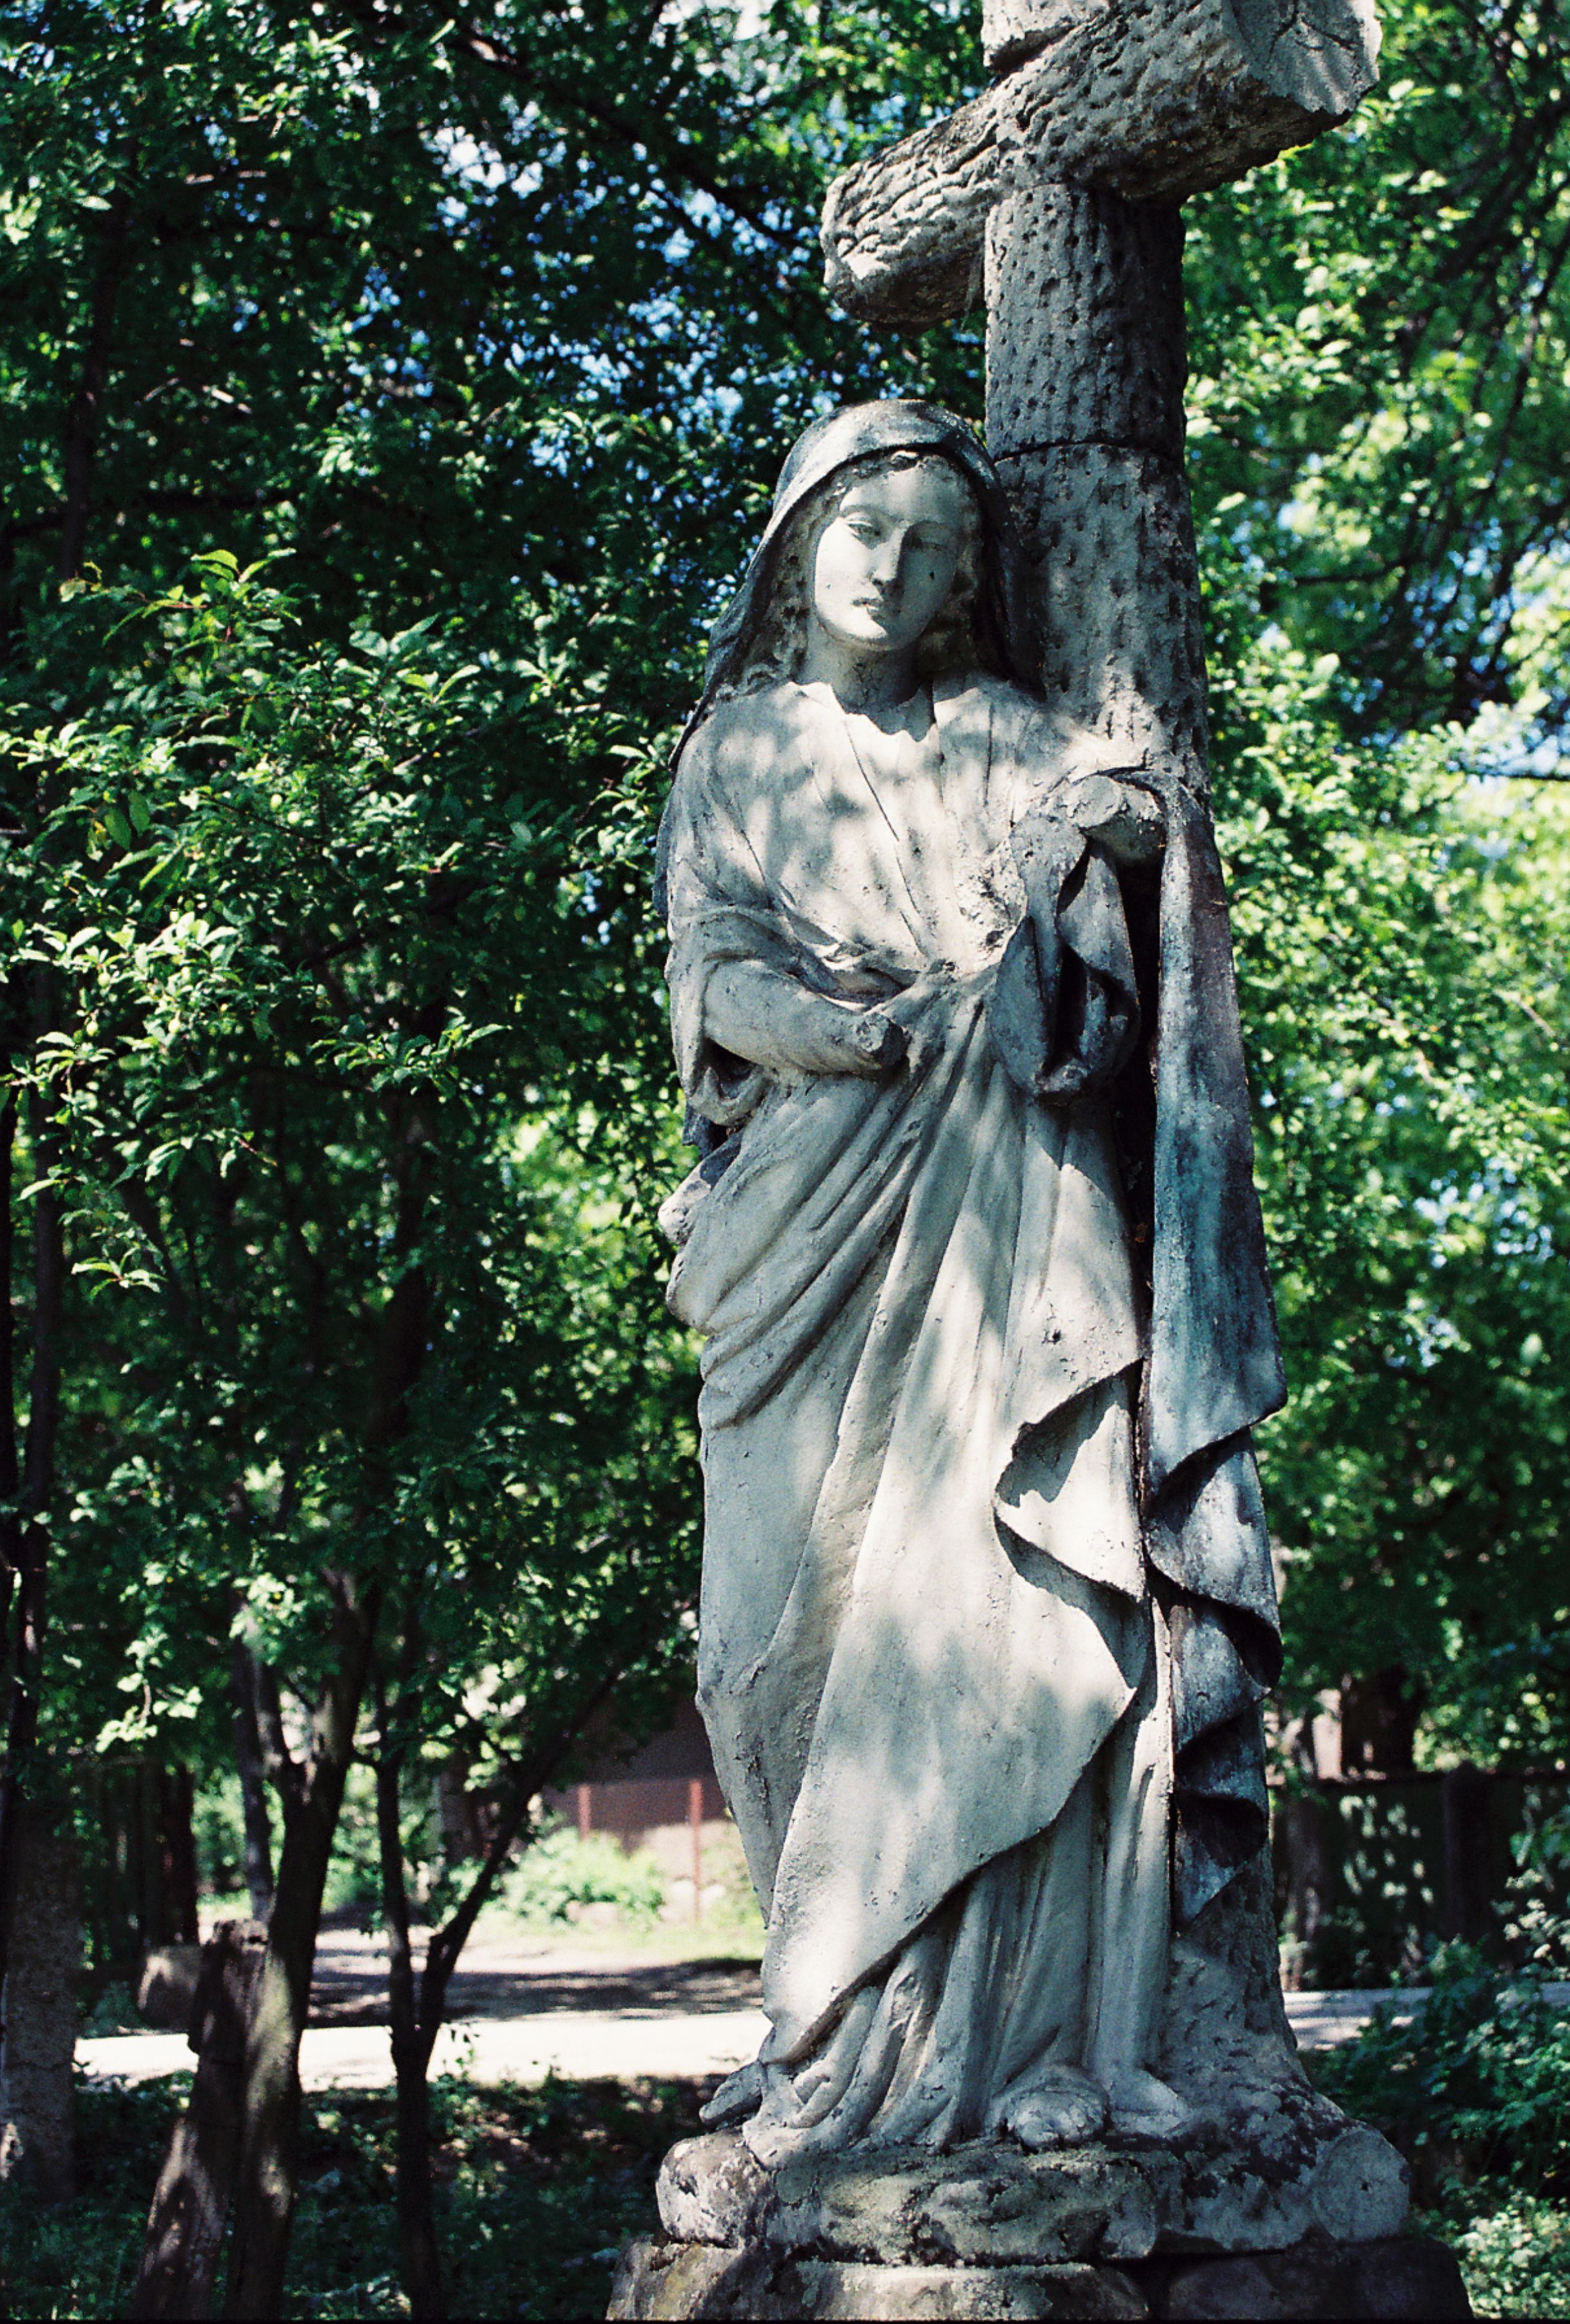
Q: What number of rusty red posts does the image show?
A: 2